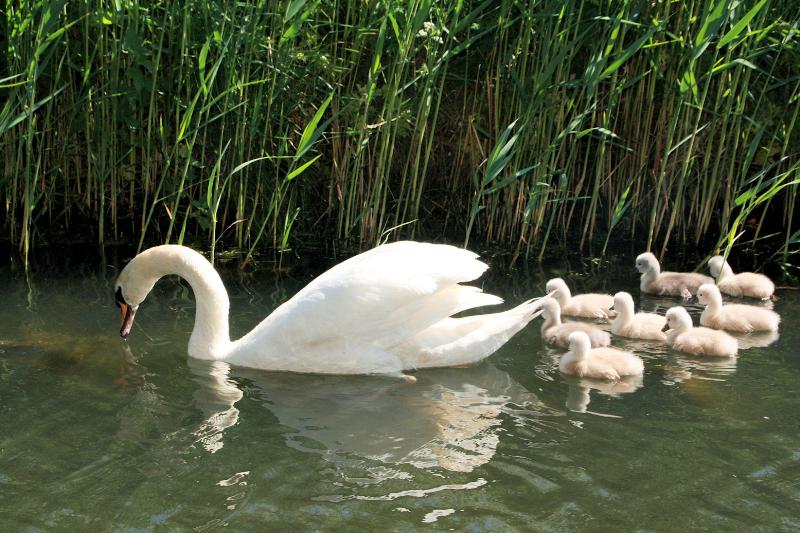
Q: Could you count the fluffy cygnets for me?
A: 8